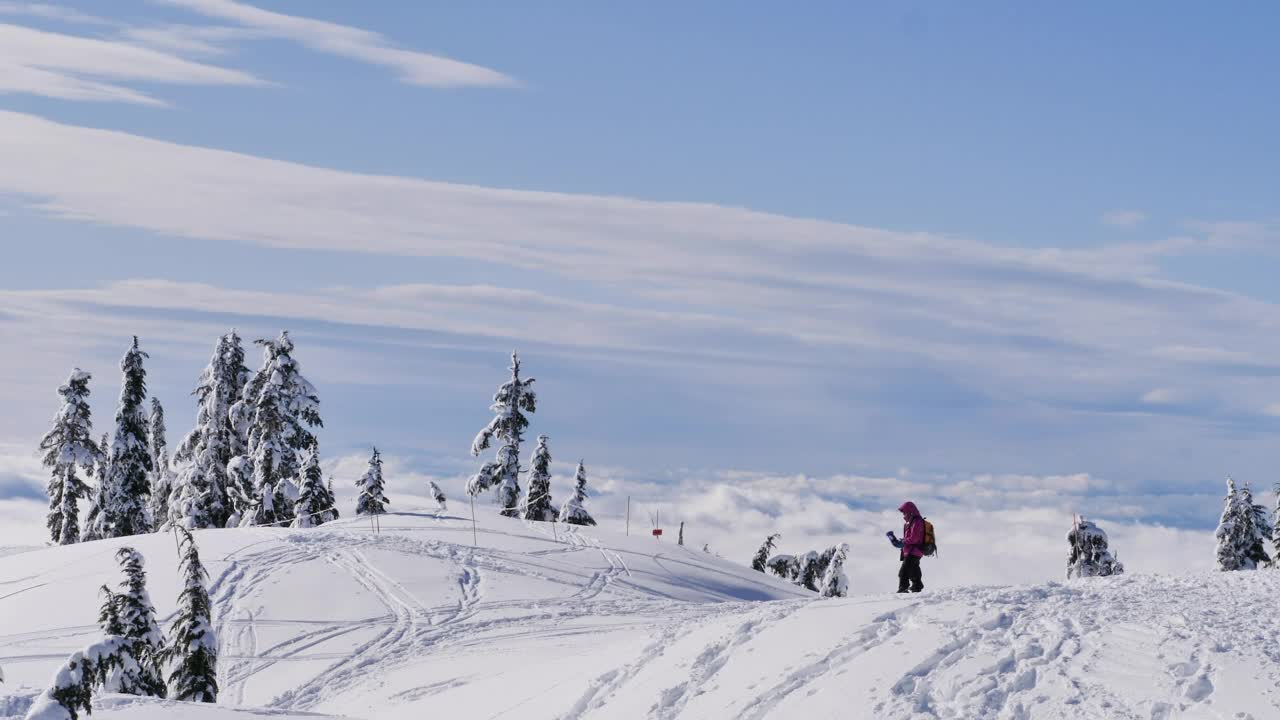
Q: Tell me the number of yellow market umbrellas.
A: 0